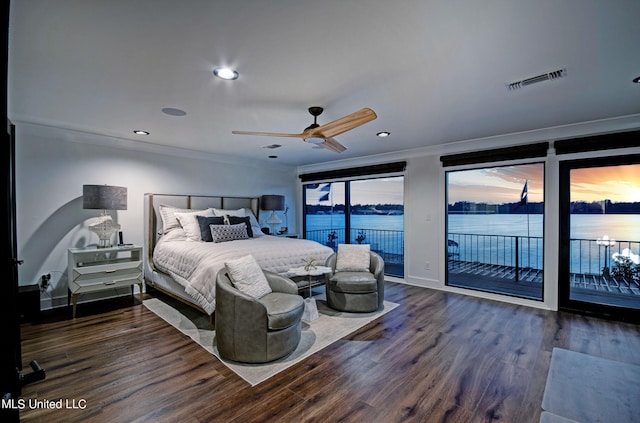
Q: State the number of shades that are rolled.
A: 3